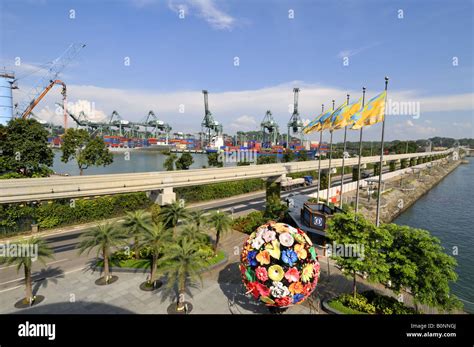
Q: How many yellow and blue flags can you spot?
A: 5